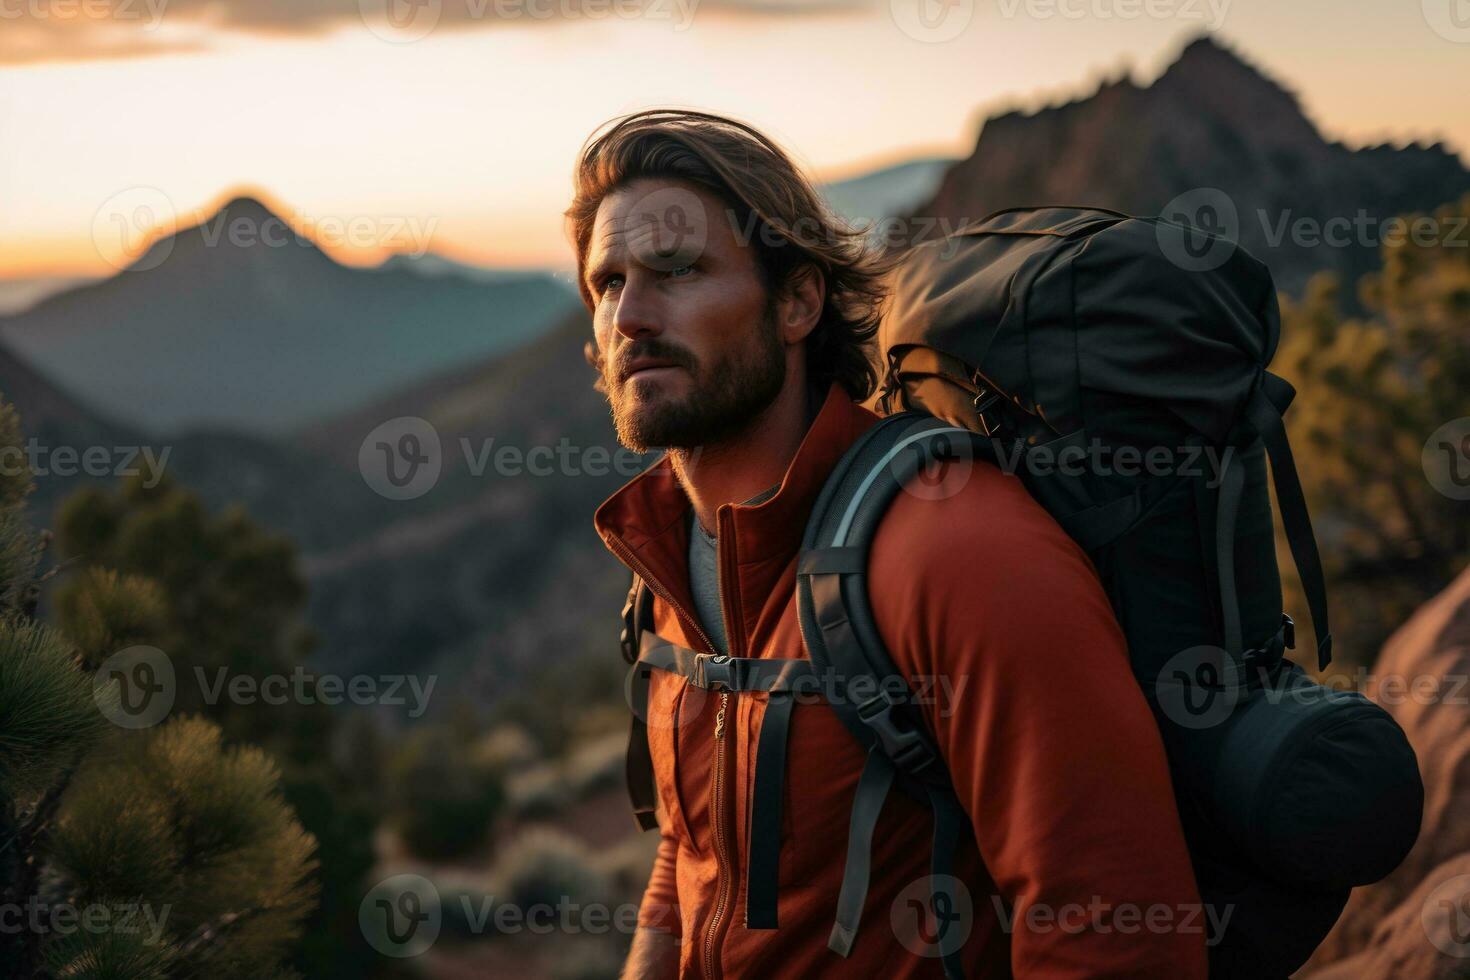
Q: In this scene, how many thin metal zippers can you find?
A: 1